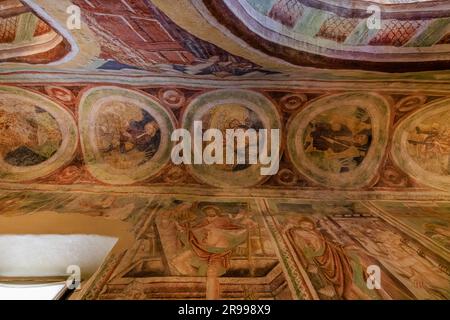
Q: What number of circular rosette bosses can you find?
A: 8